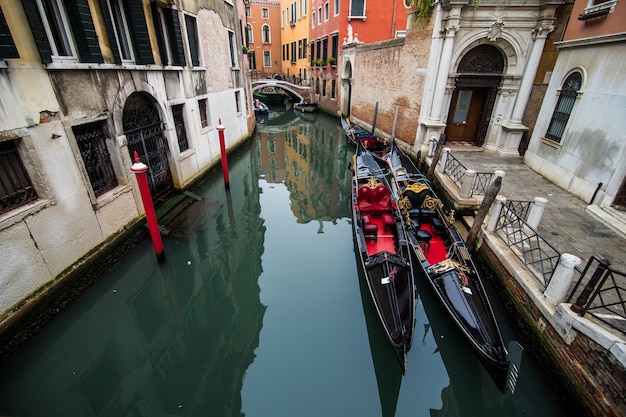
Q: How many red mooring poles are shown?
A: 2